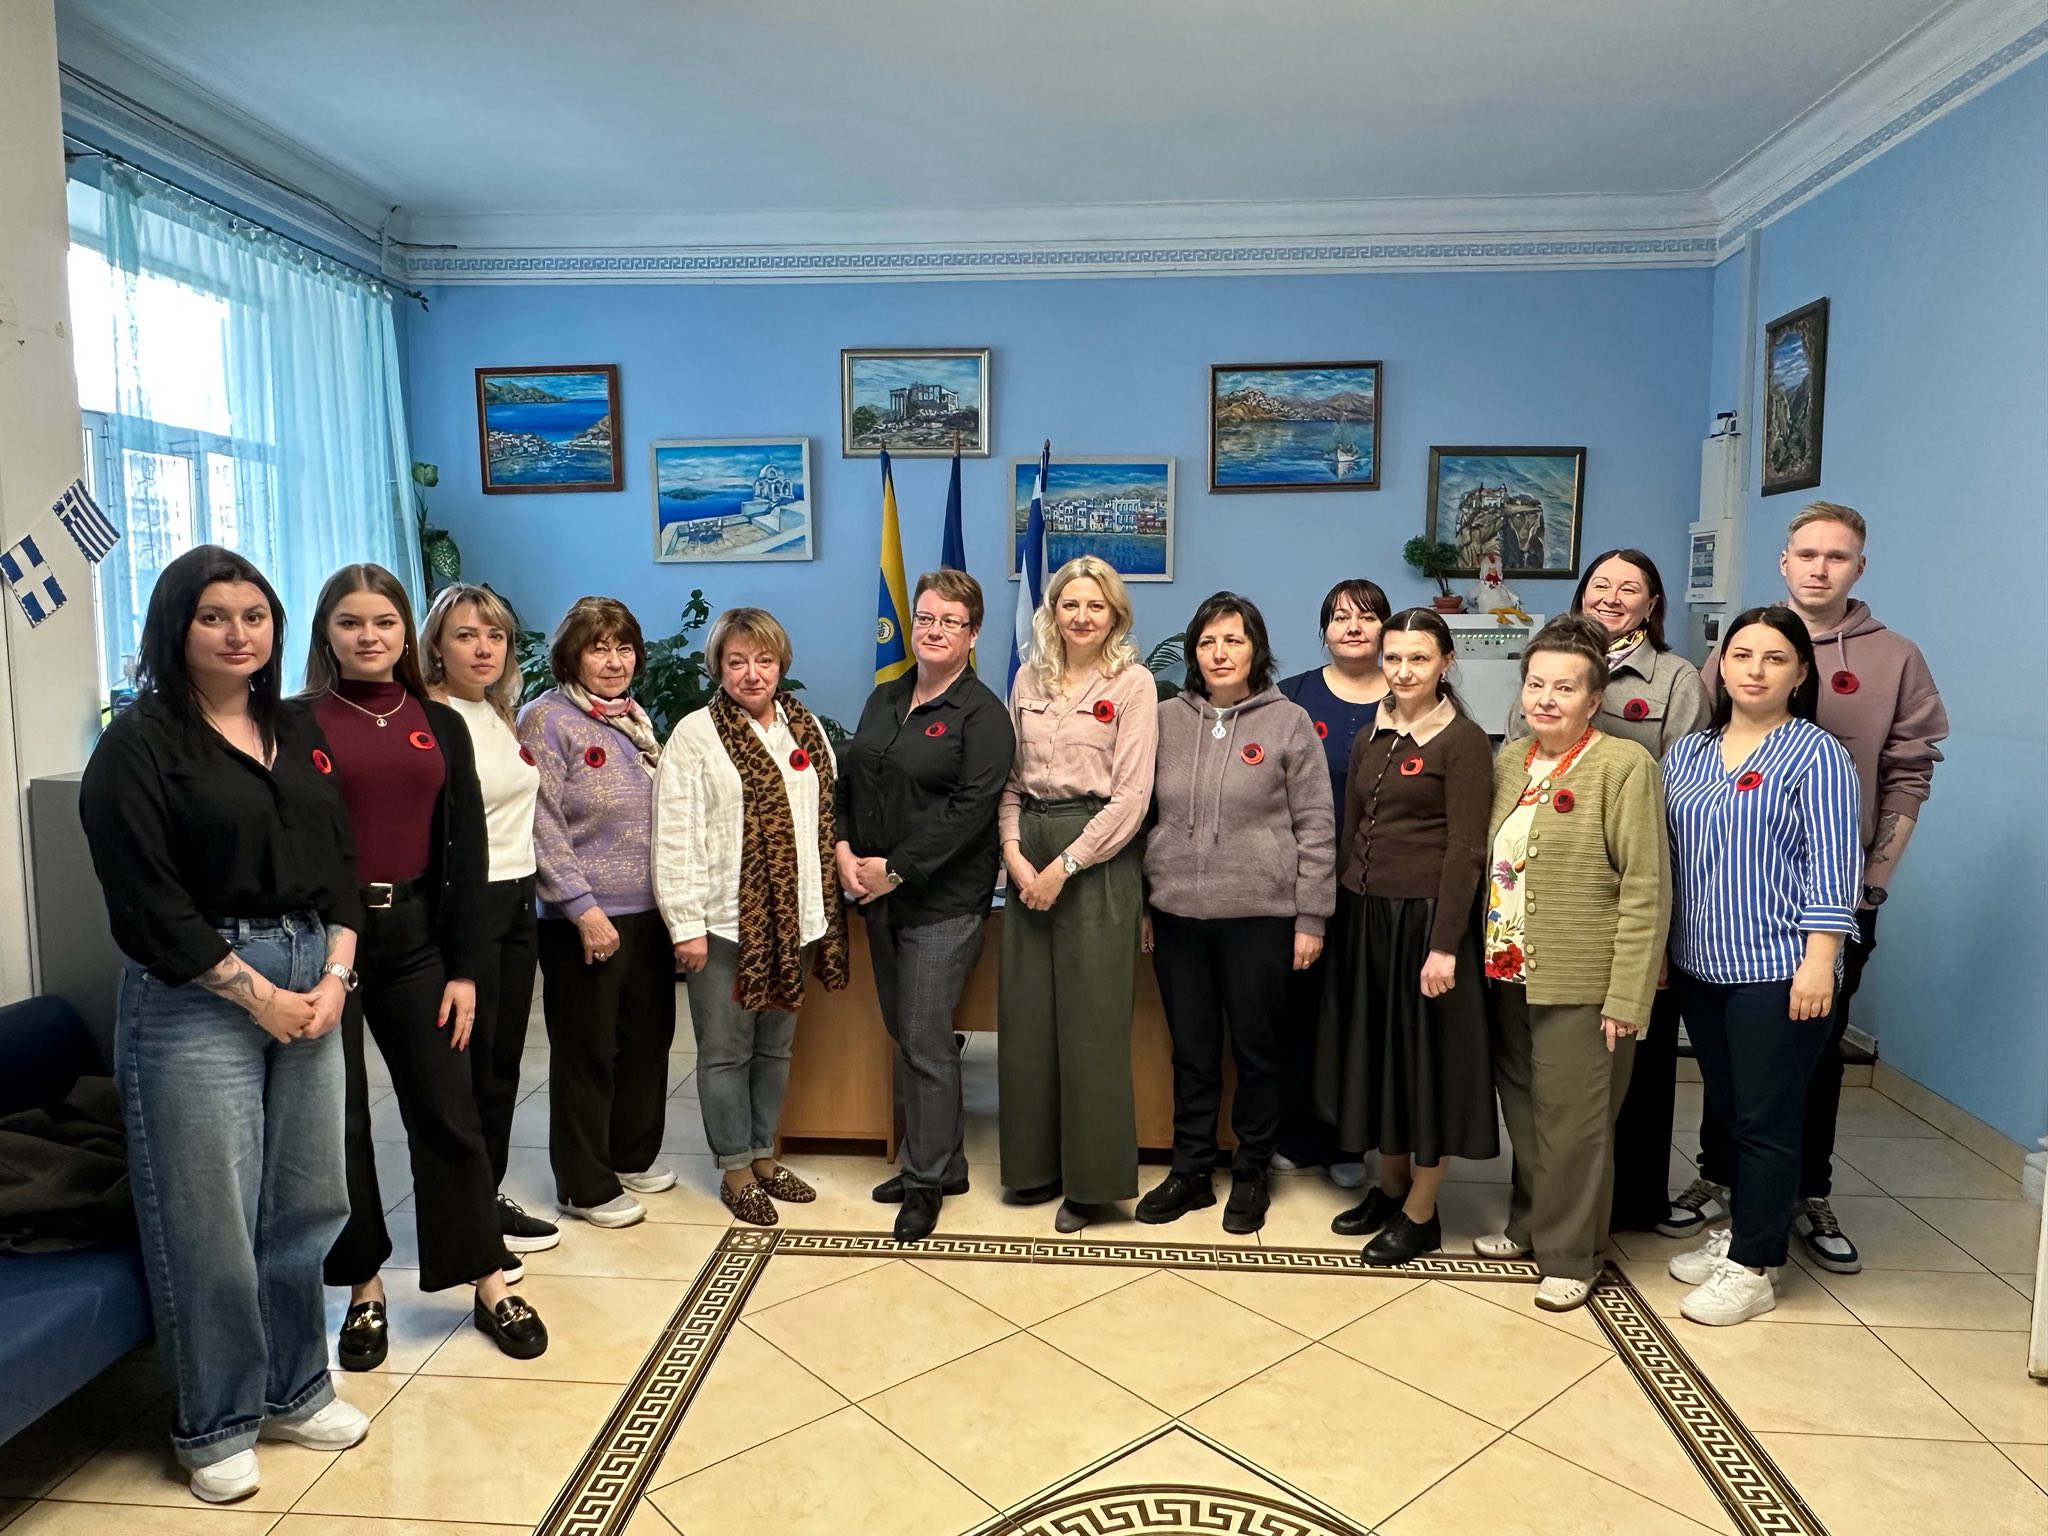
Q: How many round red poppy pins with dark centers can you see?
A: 14